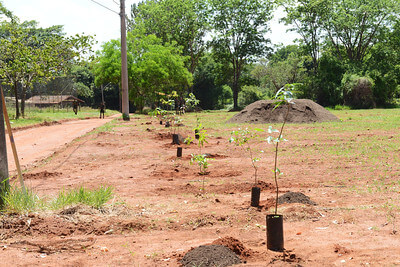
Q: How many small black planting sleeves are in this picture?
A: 7